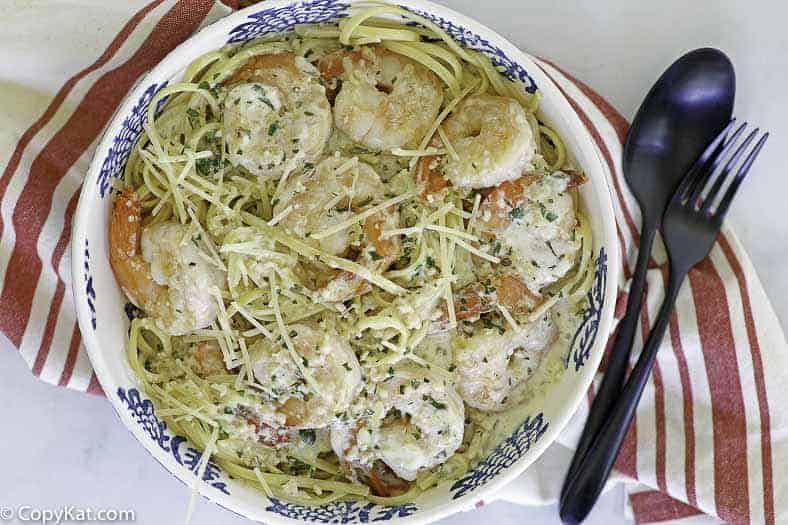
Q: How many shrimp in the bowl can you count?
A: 9